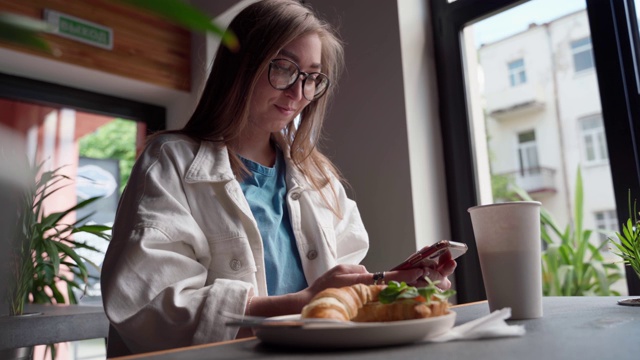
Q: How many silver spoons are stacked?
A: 0